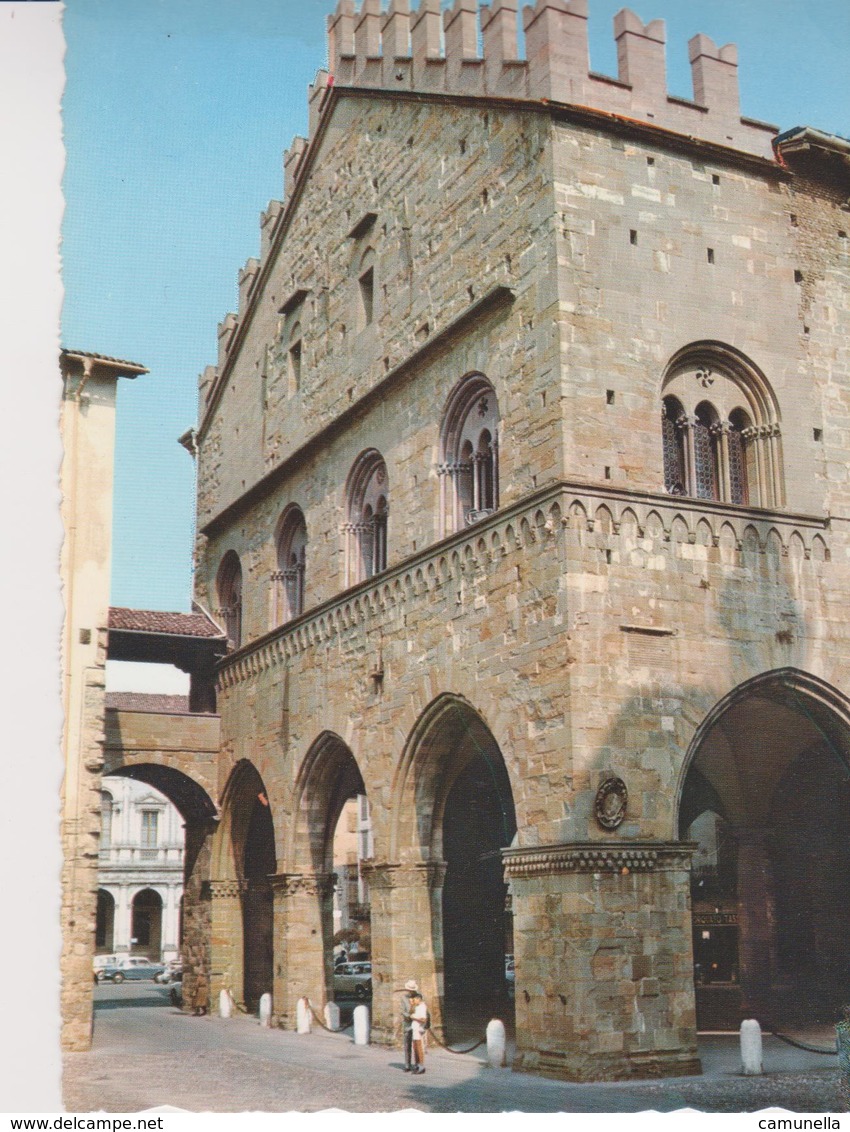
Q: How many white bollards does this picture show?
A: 7